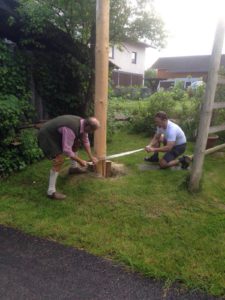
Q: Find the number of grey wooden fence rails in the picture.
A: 3